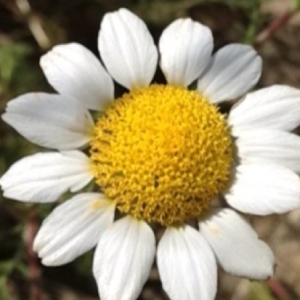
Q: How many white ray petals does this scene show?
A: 13